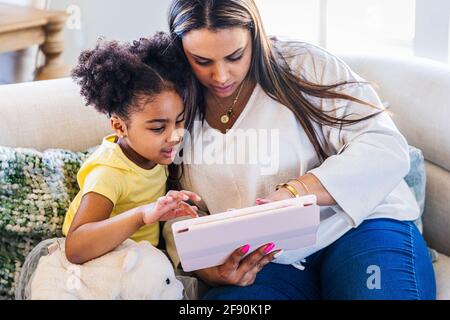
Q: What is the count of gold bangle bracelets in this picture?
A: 2